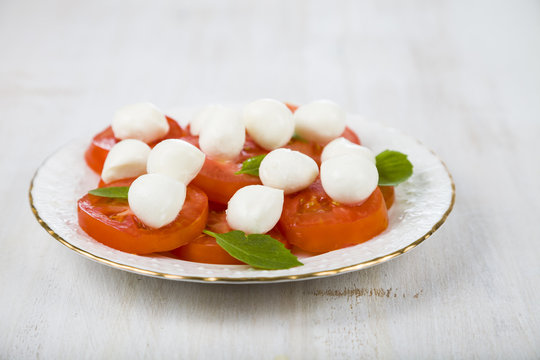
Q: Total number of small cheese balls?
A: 12